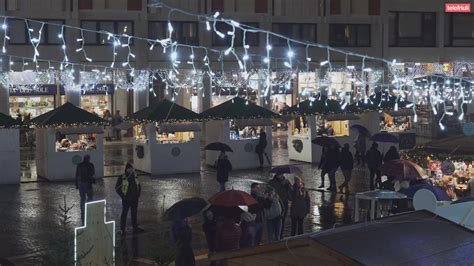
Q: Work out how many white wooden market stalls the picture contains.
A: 6